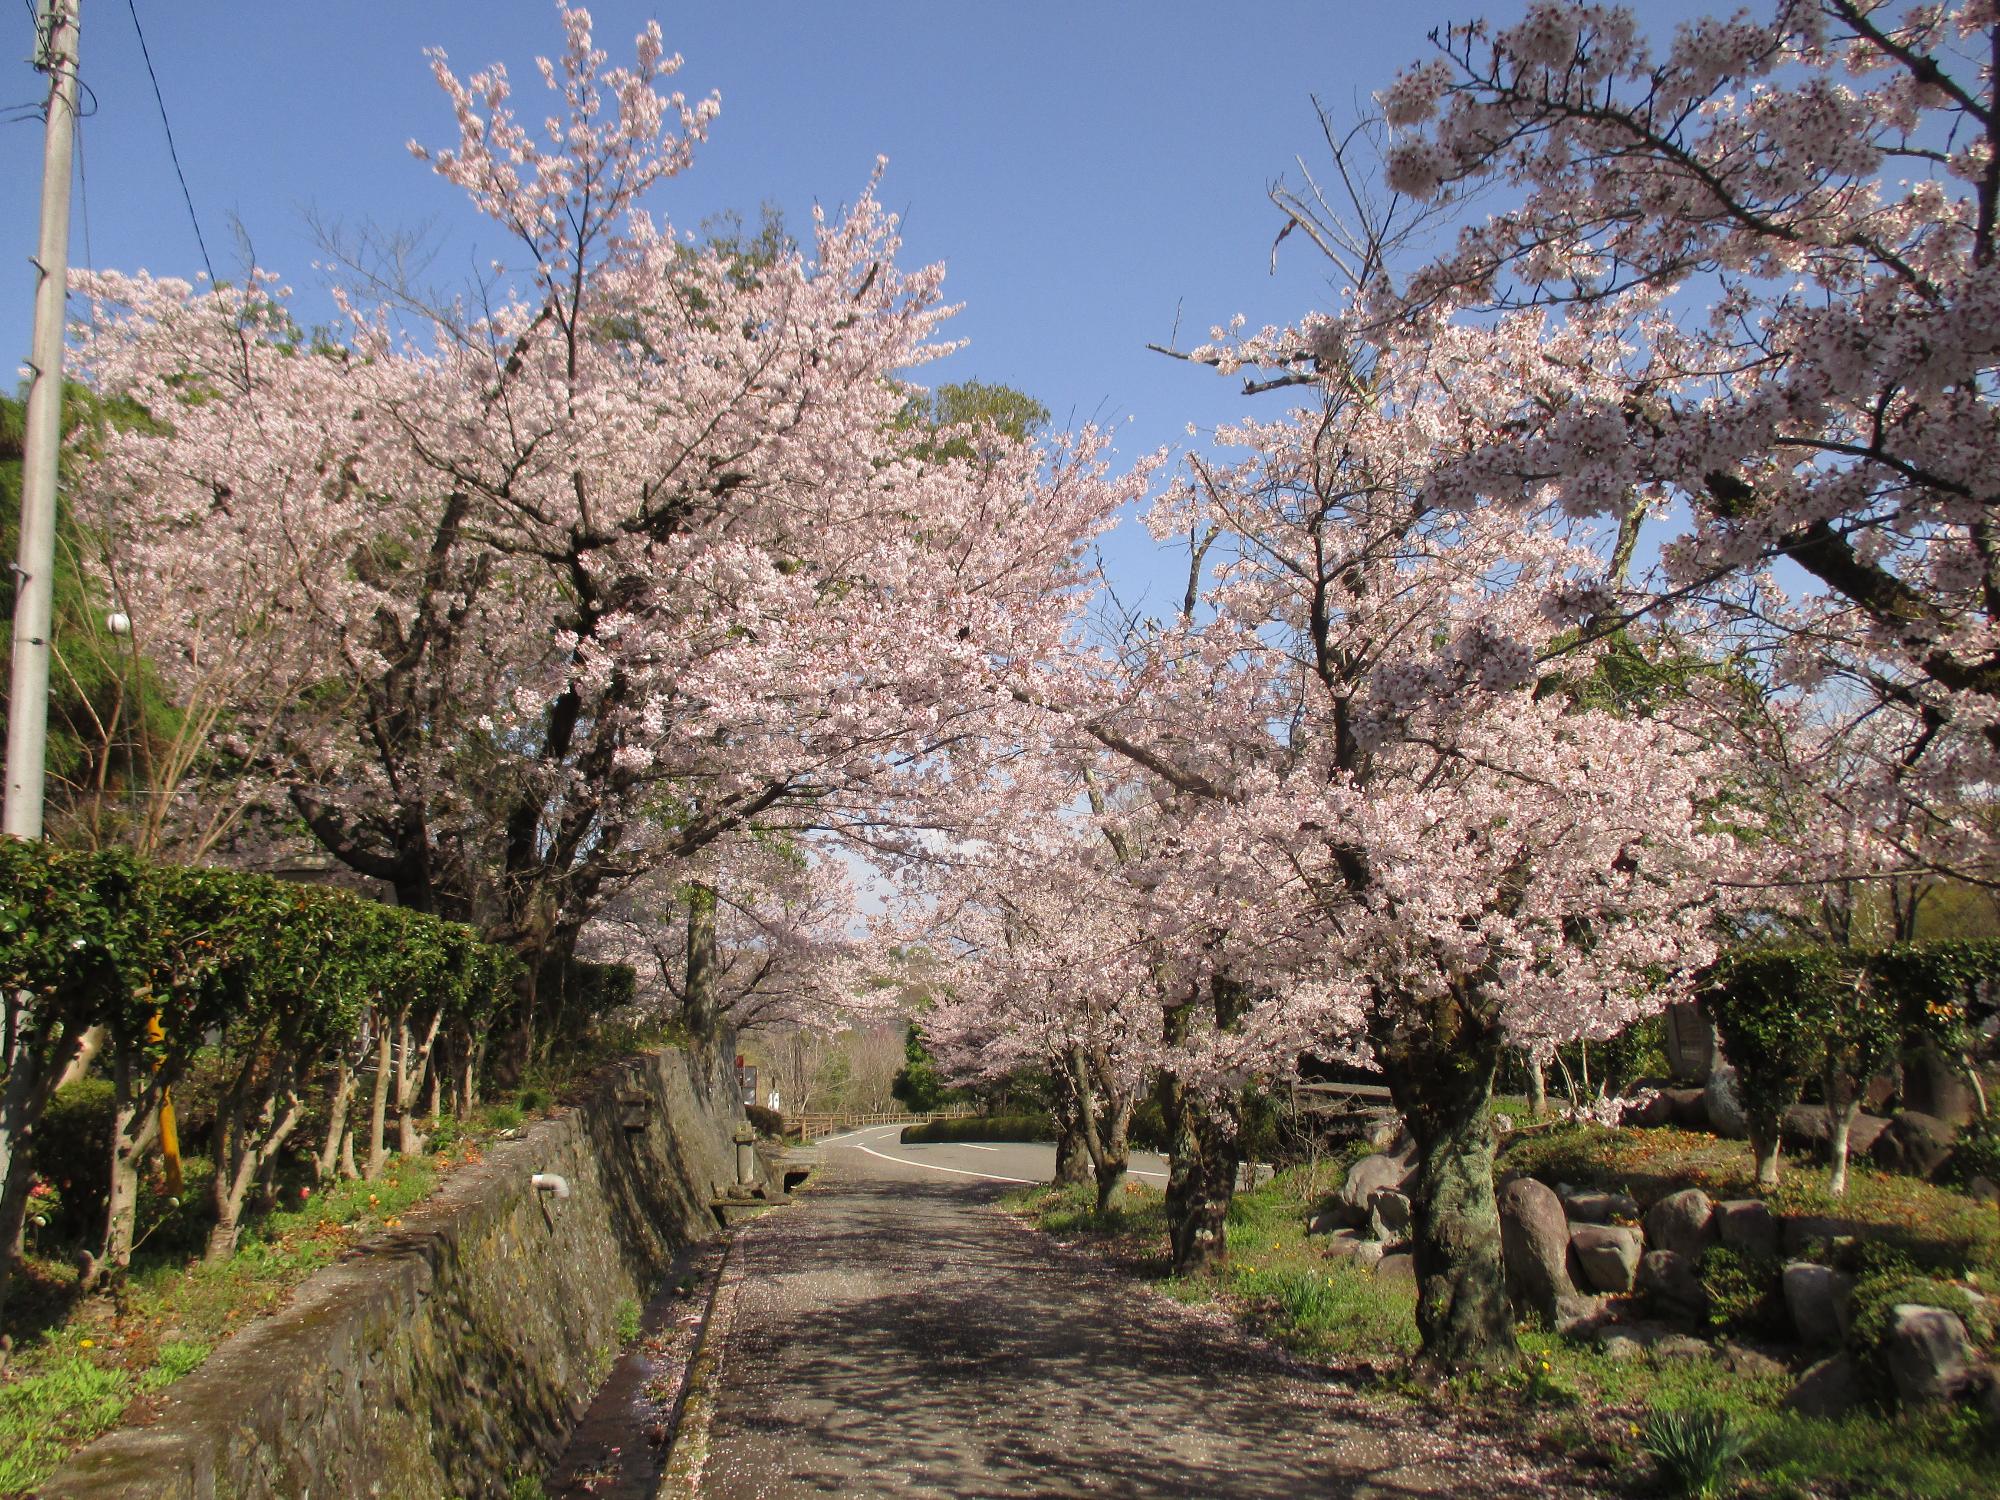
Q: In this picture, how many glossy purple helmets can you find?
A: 0